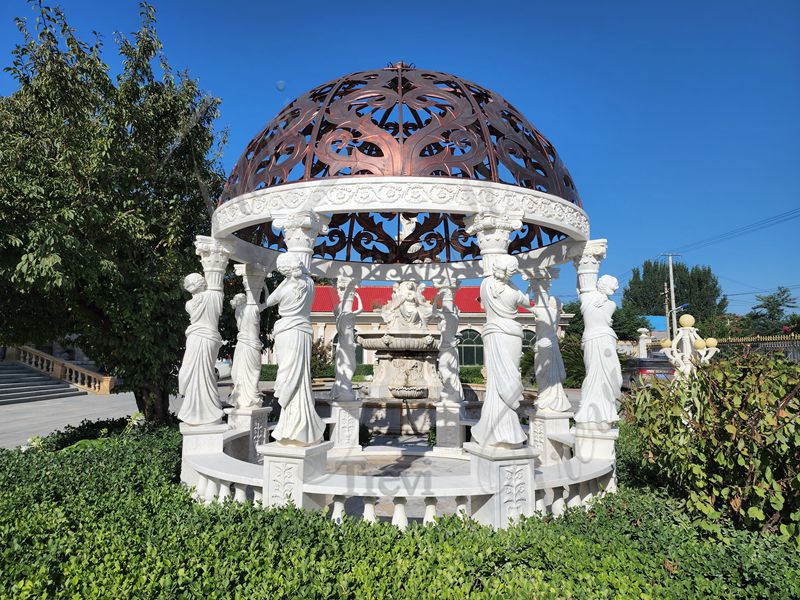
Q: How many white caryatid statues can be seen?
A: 8